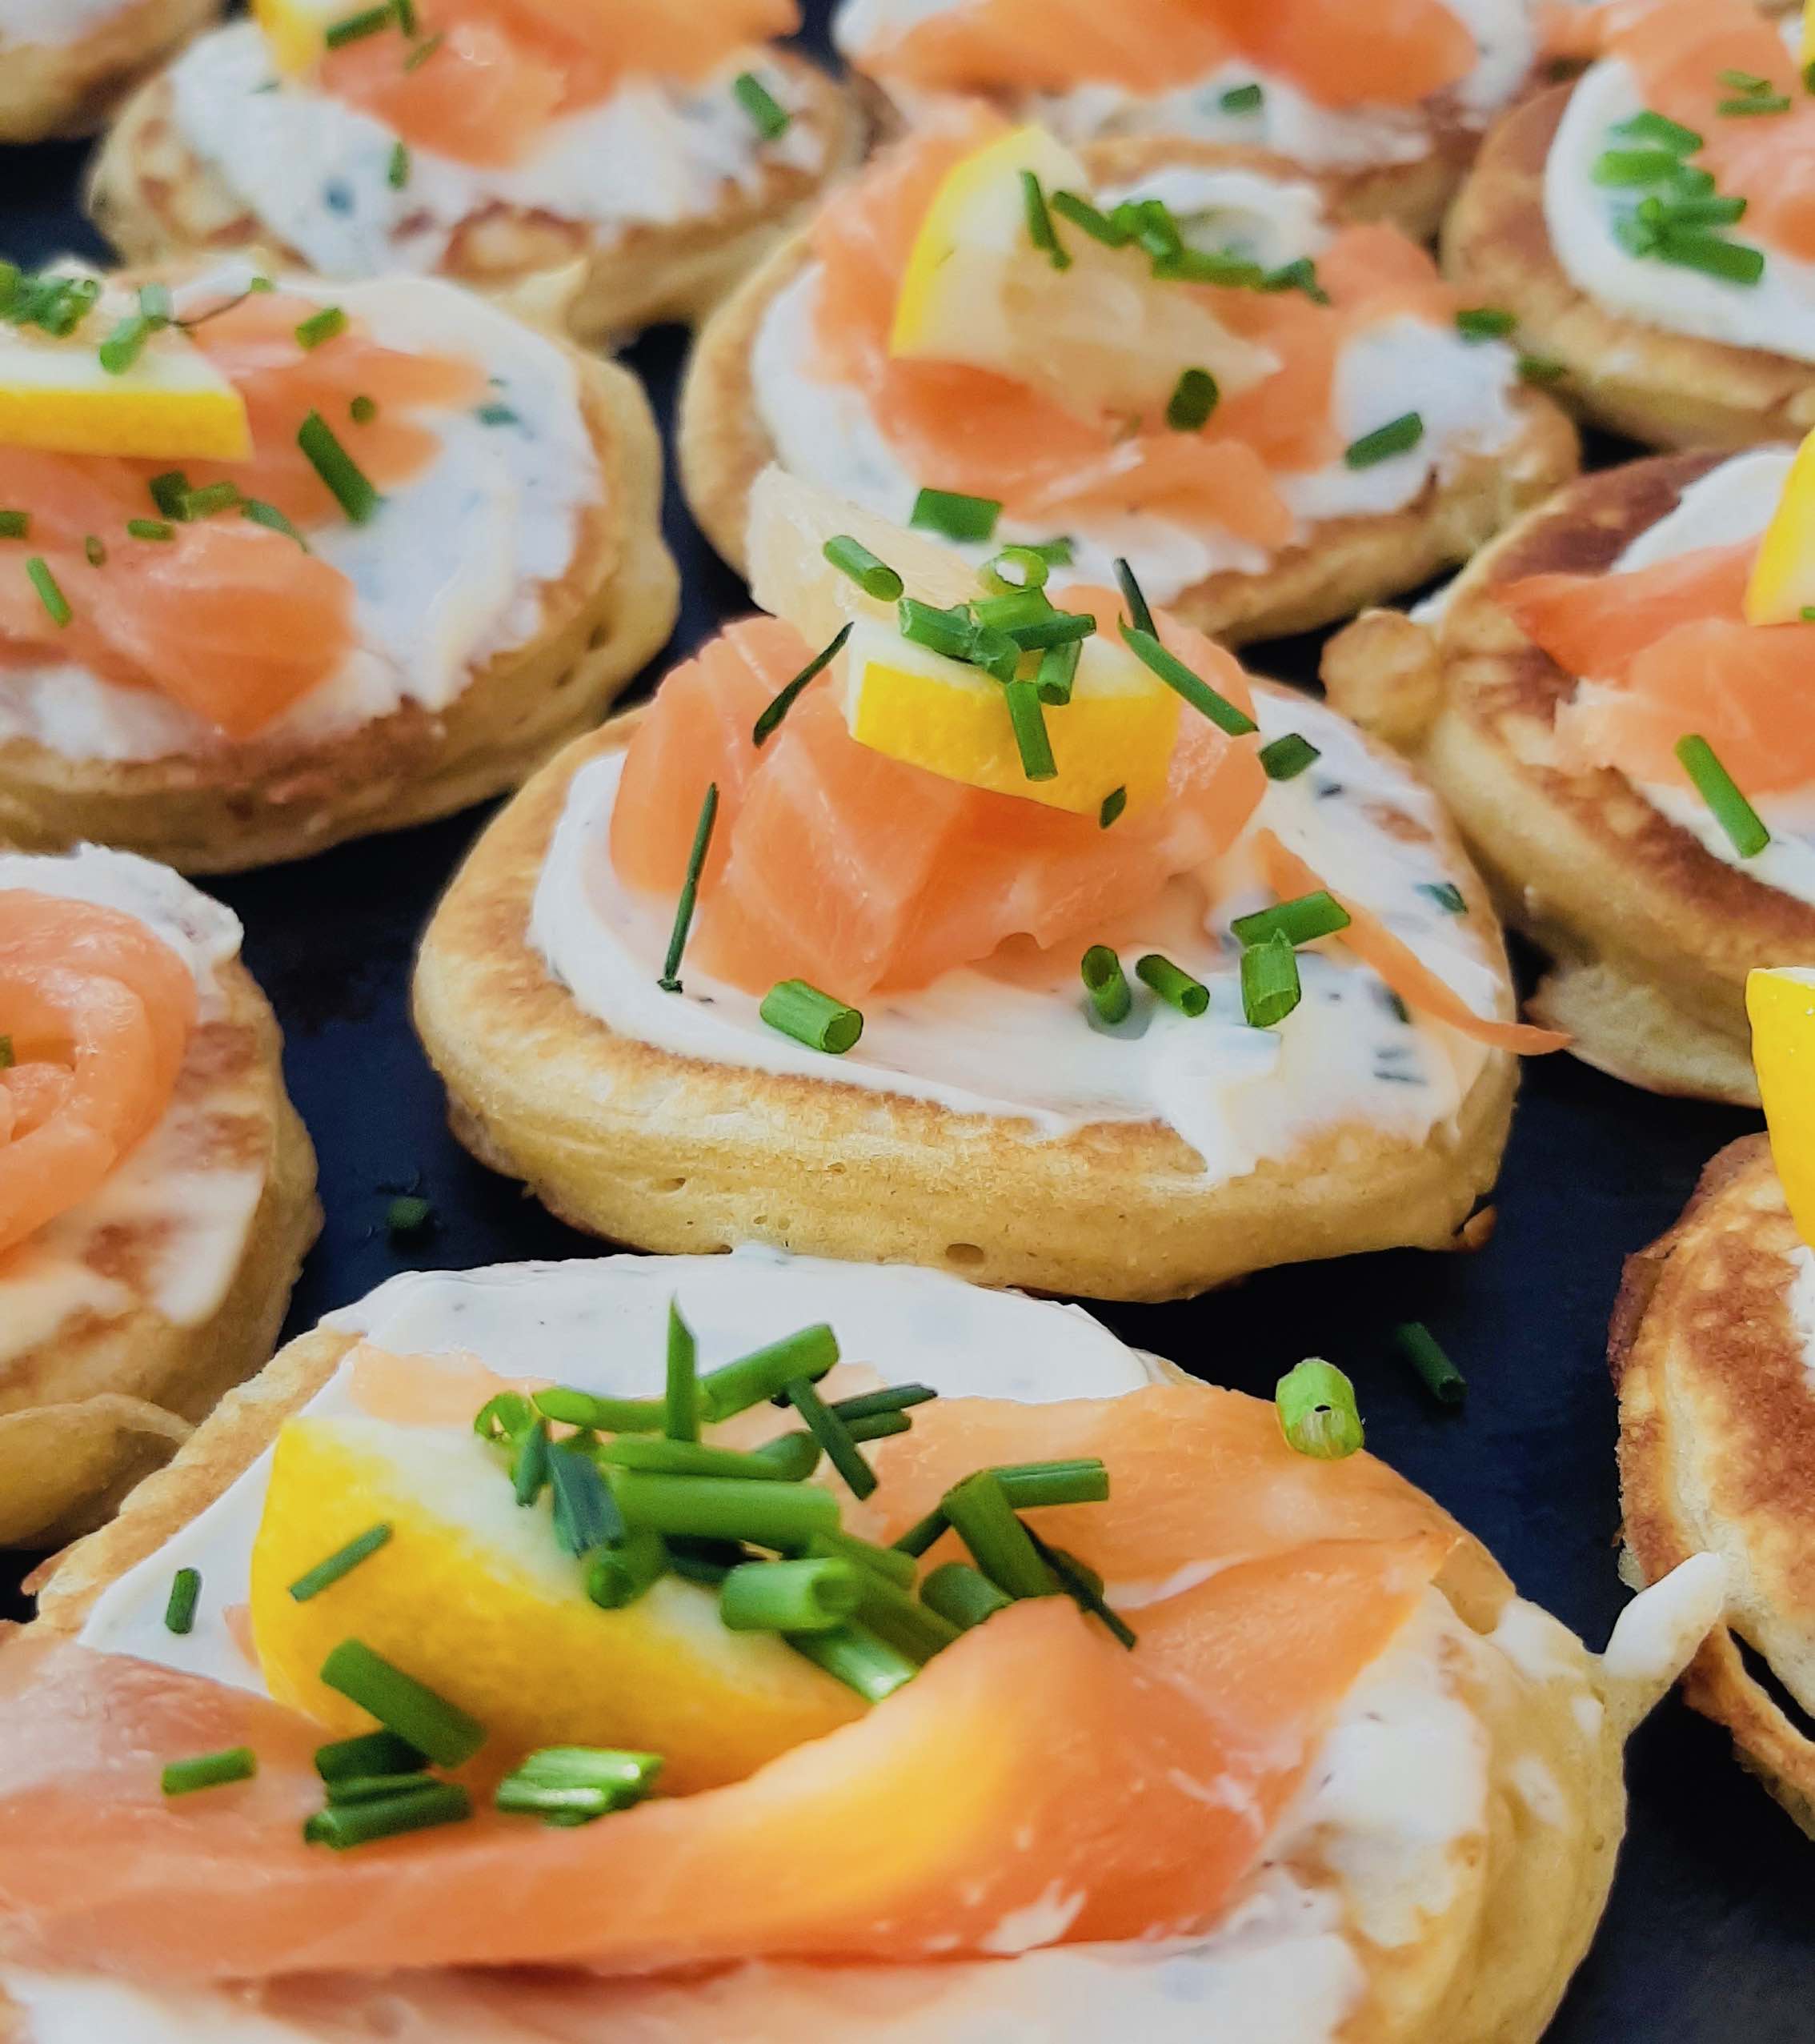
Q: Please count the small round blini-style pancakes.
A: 11